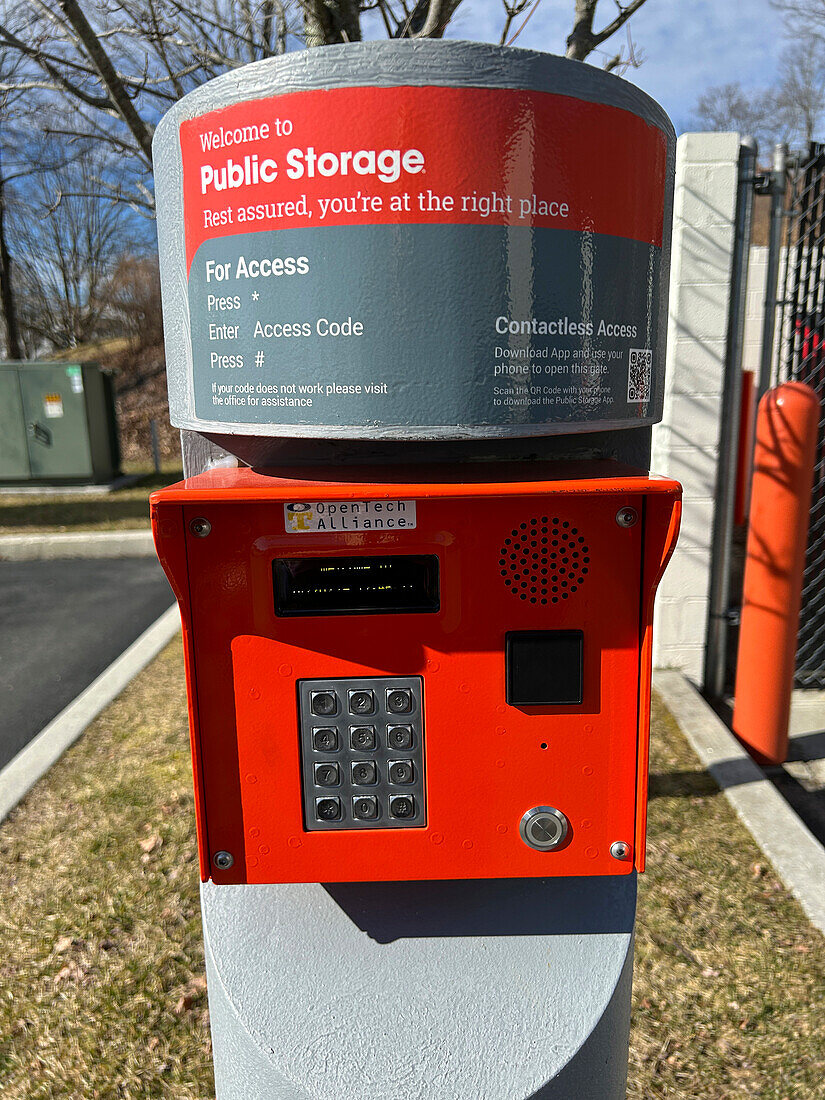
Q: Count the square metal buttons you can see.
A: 12